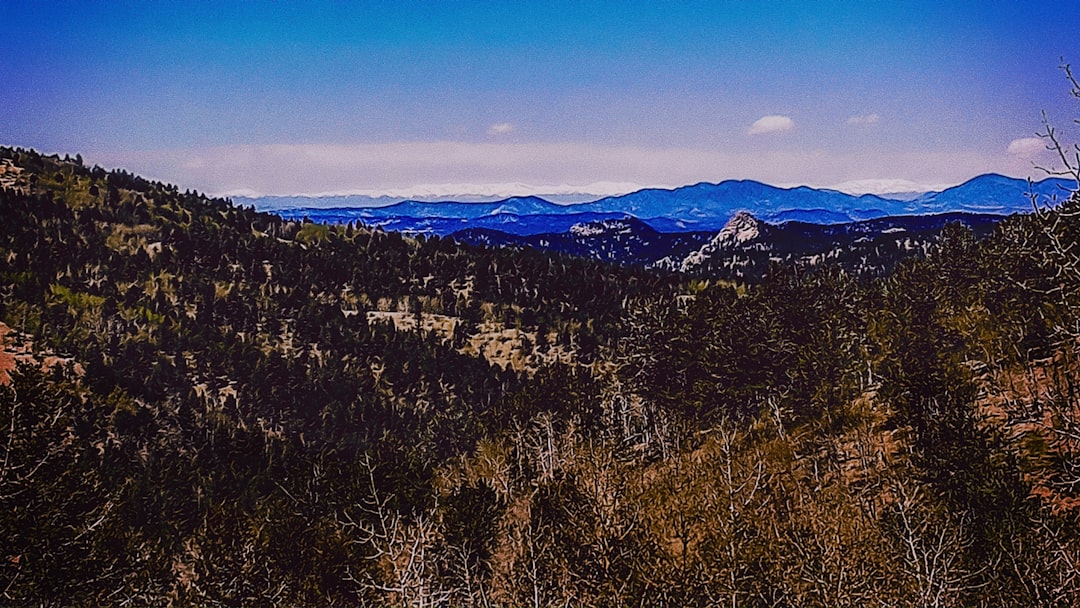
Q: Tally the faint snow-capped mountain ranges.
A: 1